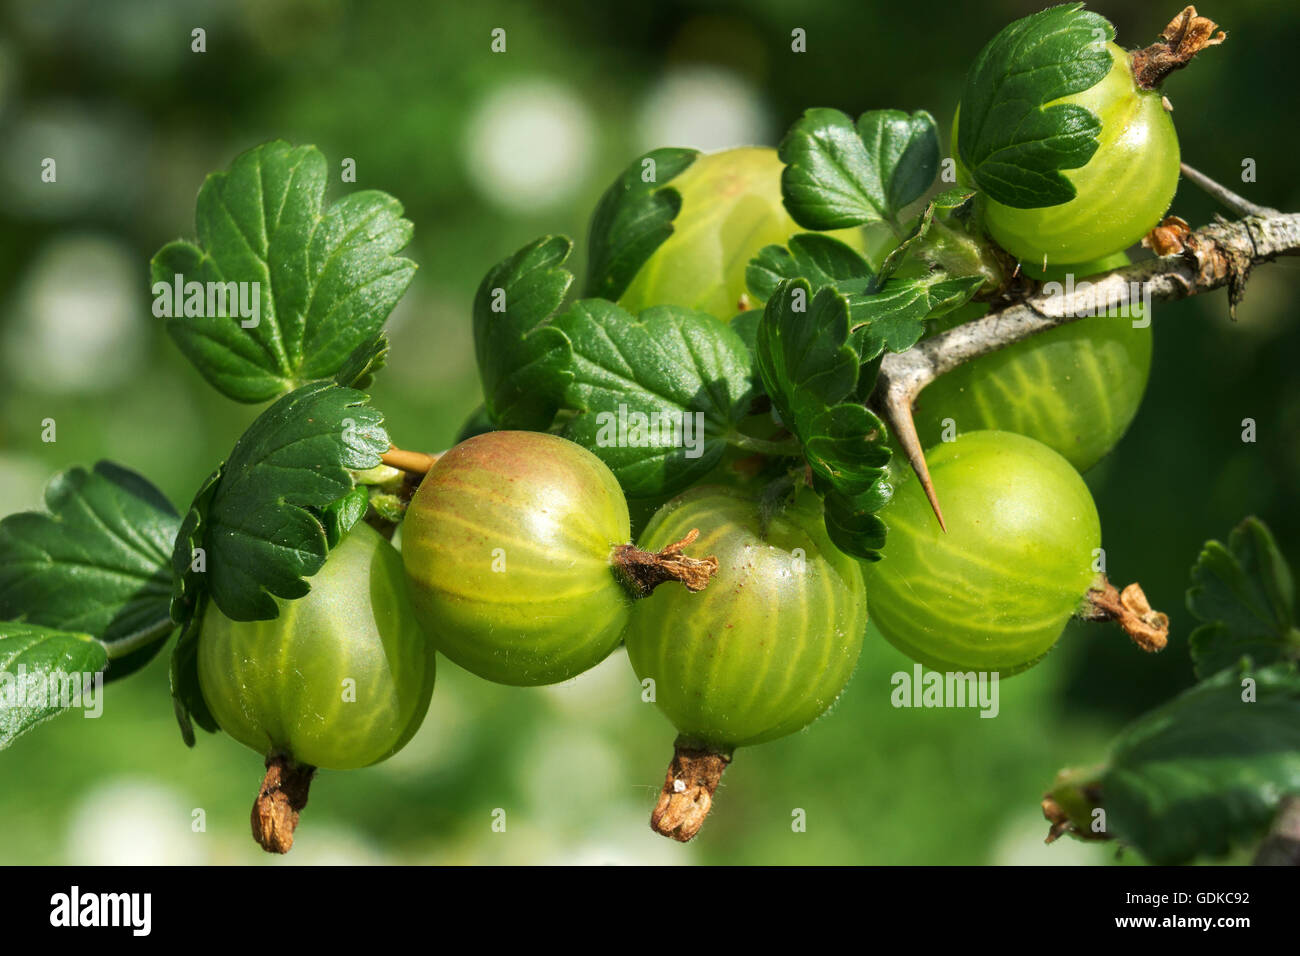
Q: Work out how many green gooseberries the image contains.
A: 7